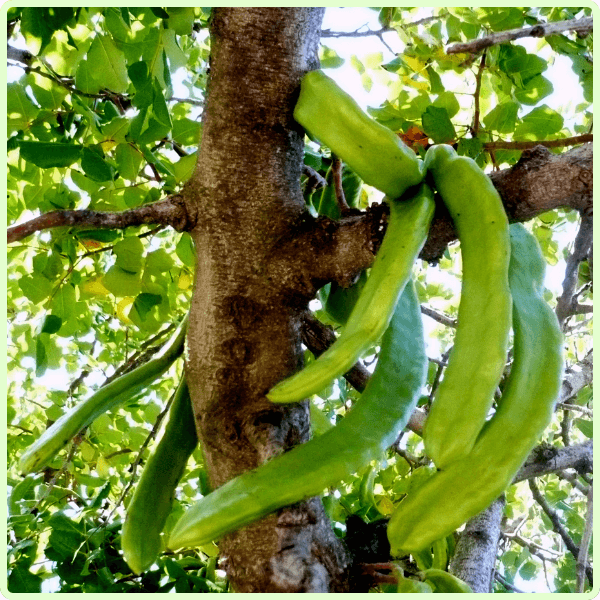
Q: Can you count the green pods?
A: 7